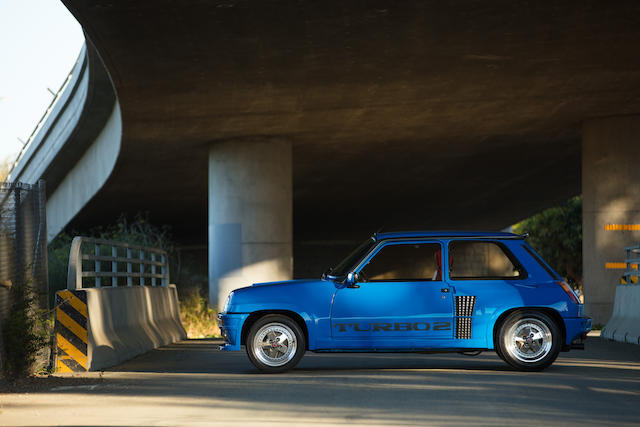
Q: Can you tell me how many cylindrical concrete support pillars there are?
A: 2